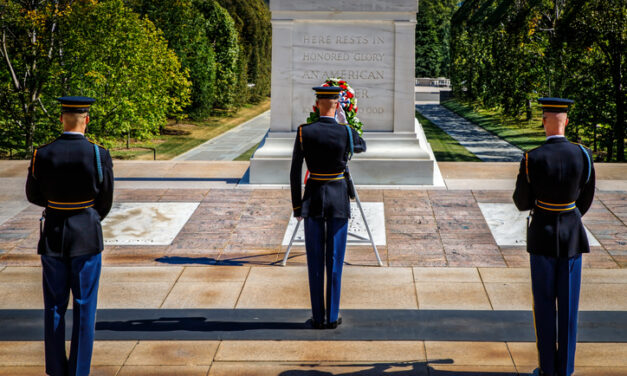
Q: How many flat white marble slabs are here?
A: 3